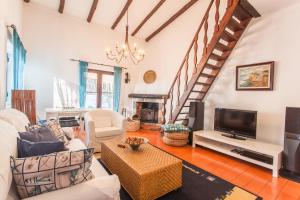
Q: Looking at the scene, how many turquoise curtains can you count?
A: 3